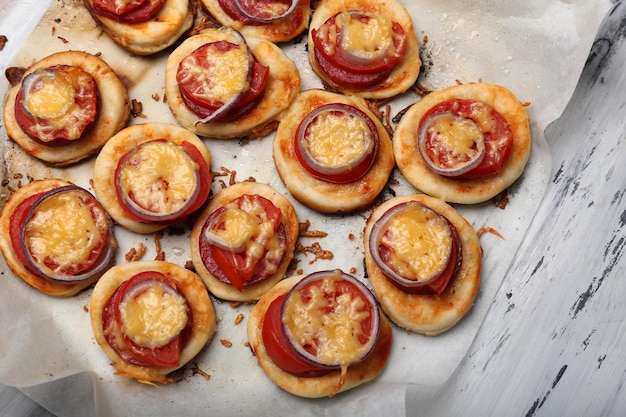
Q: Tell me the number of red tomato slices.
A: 13